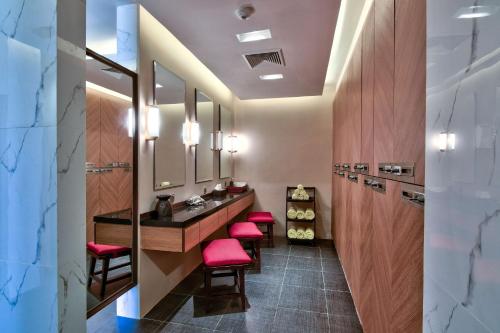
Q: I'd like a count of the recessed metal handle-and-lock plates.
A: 8